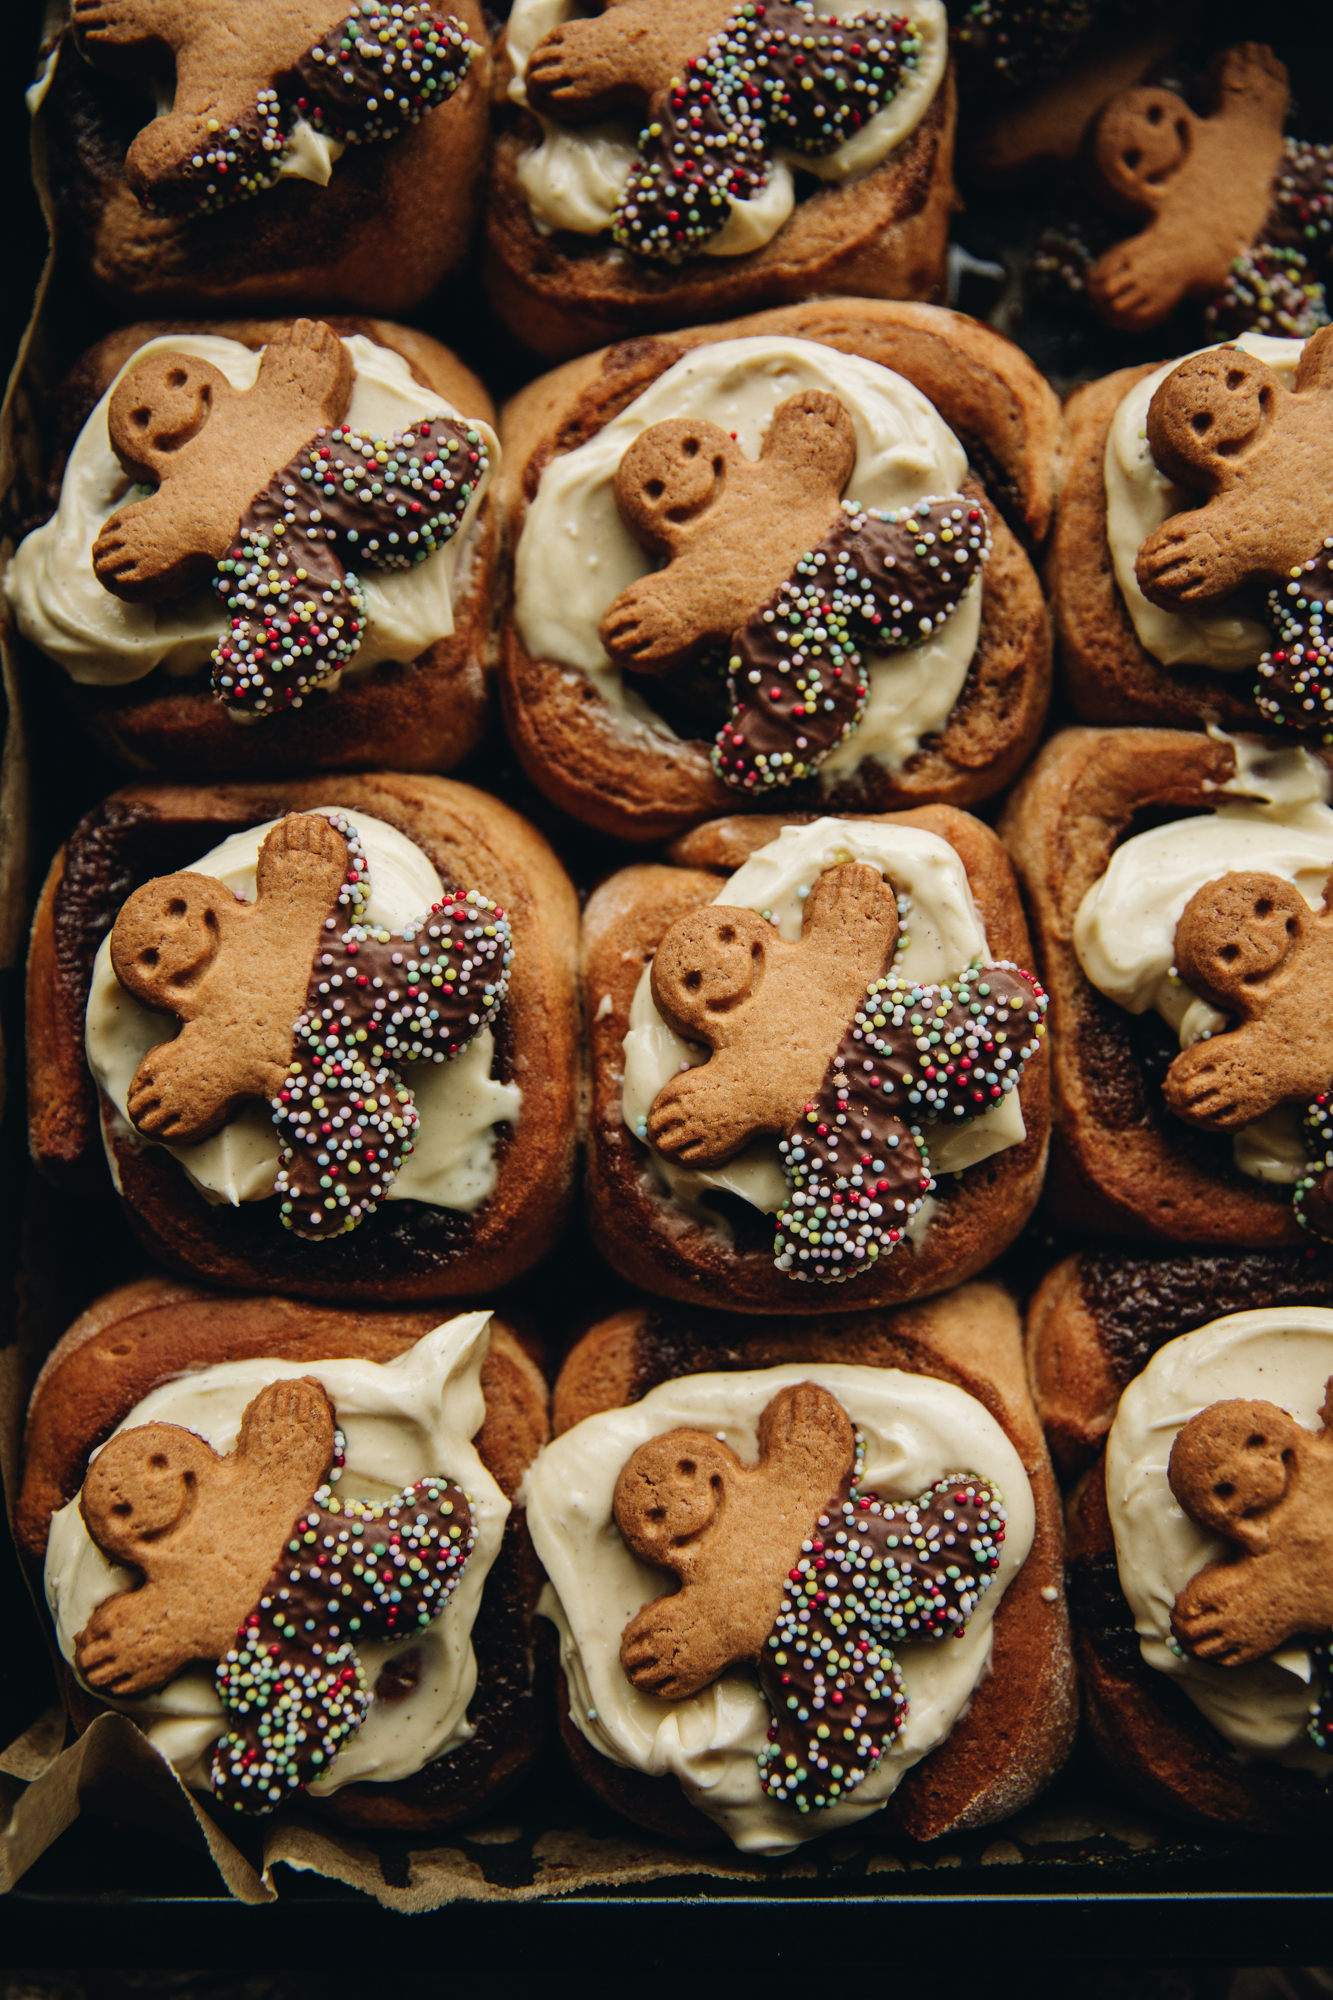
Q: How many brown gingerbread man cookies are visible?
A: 12